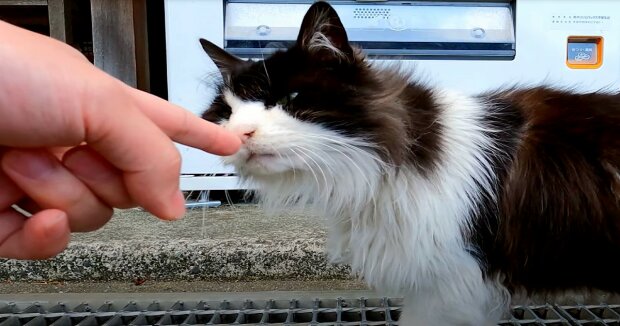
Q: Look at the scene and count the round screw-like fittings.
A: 2